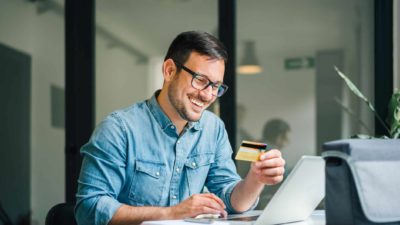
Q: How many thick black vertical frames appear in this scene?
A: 3